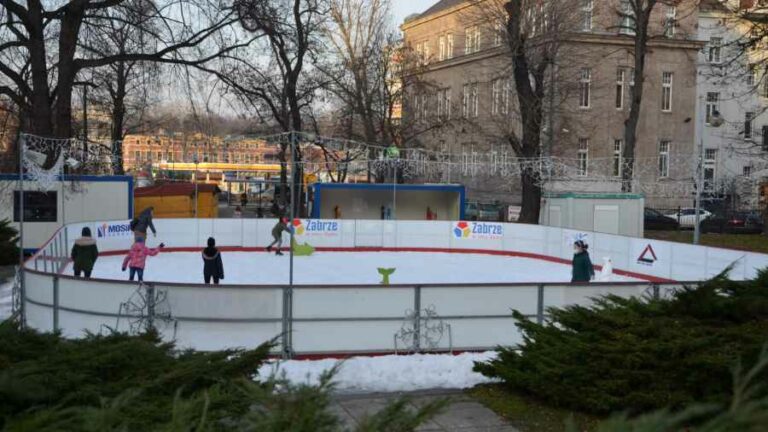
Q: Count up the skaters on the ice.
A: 6